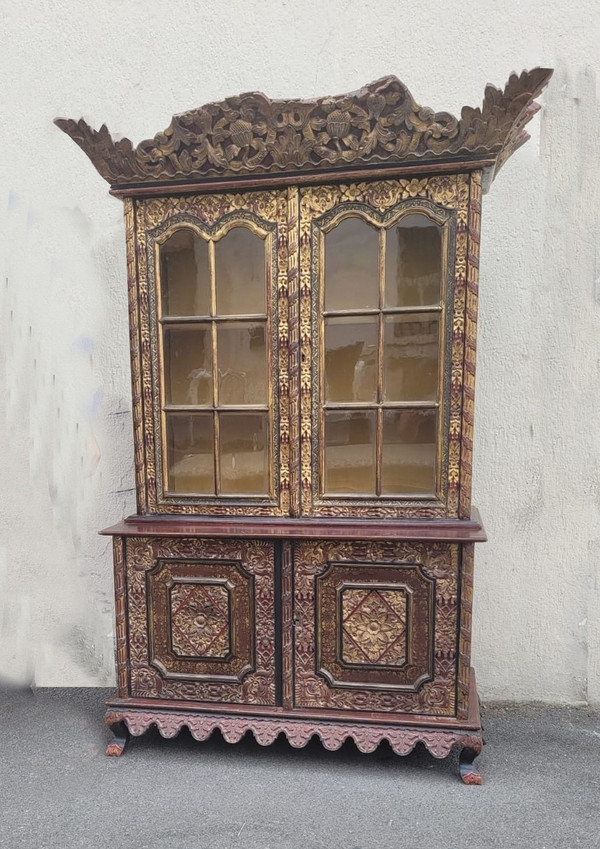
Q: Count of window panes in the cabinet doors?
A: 12